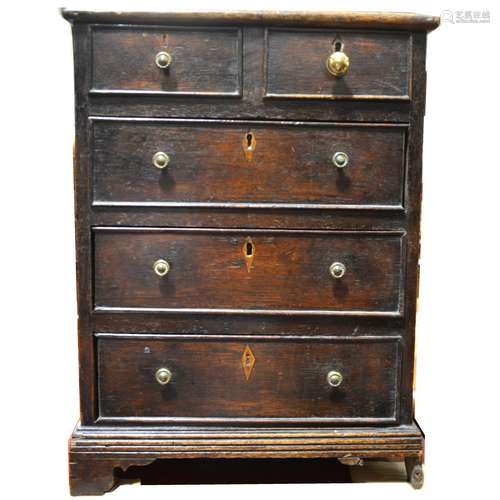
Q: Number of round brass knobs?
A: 8